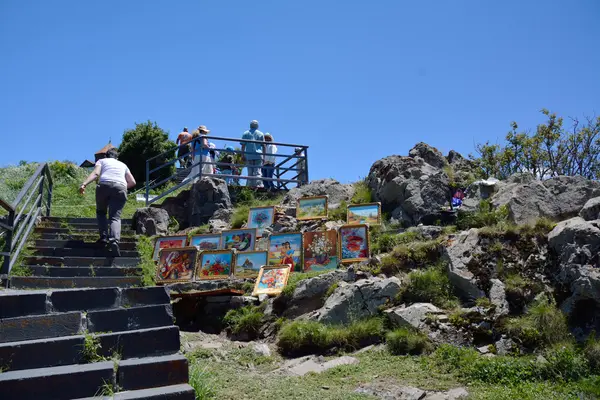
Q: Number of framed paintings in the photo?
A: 13